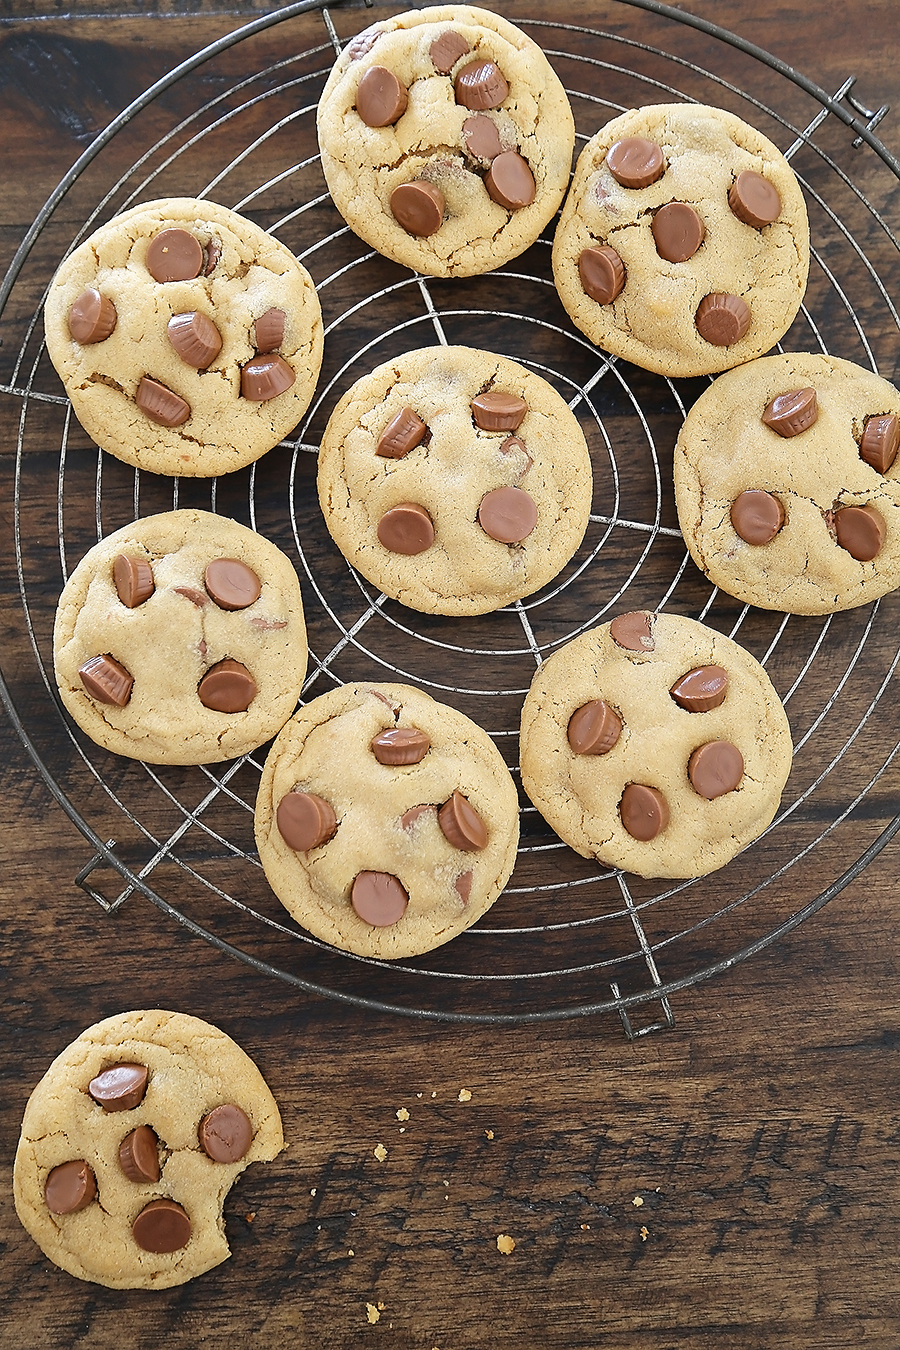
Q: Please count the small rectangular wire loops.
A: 3